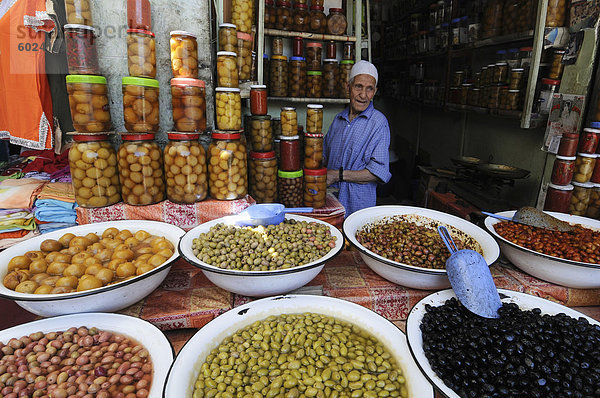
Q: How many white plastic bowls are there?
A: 7